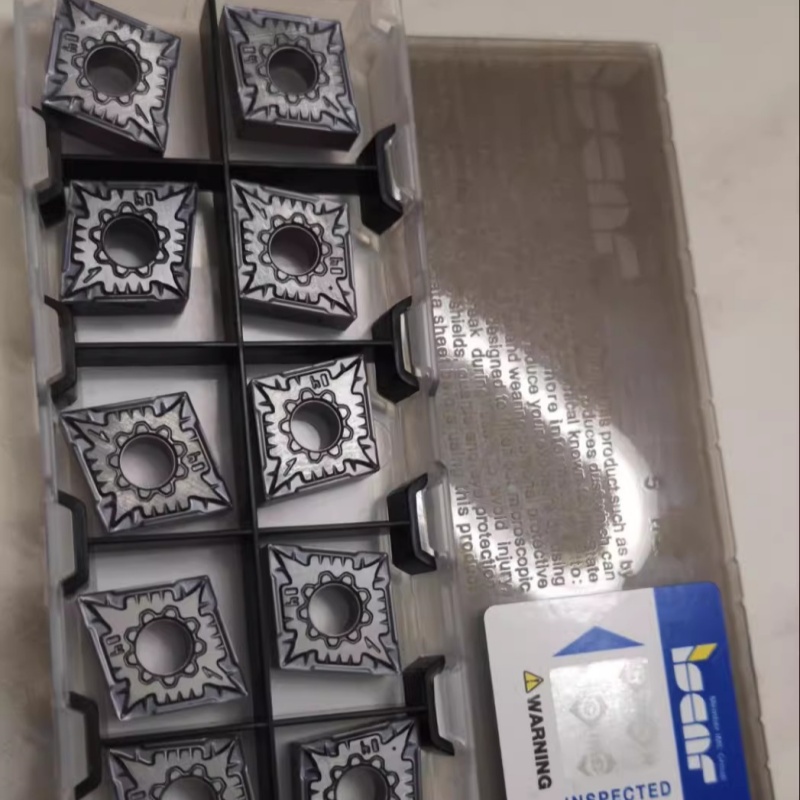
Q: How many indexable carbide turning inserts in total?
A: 10